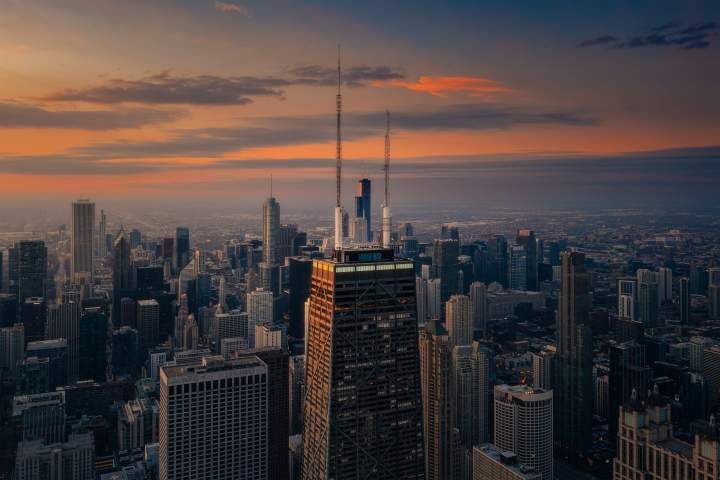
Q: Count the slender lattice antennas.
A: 2